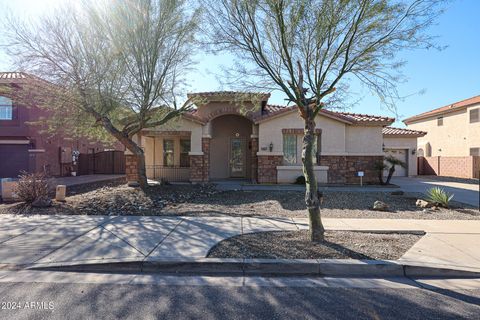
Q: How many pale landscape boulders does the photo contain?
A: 2